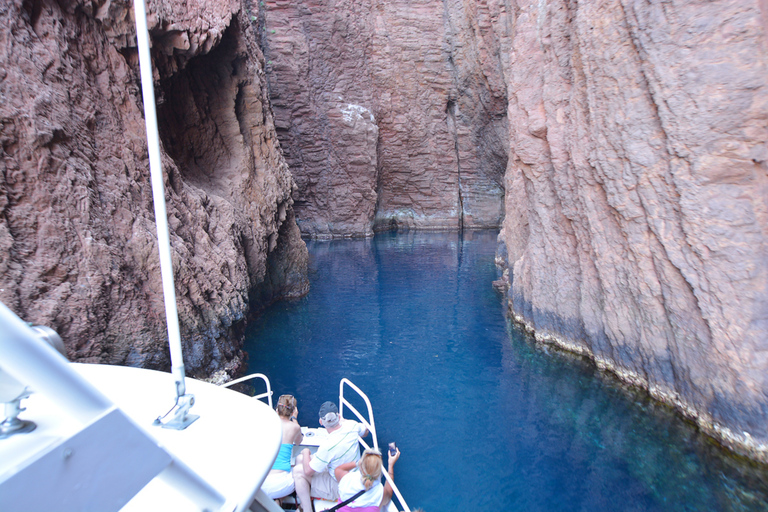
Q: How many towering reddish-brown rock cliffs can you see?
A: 3